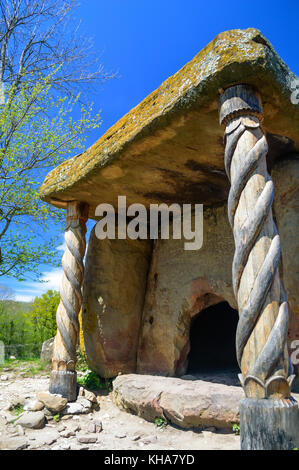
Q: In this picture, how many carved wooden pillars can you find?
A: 2